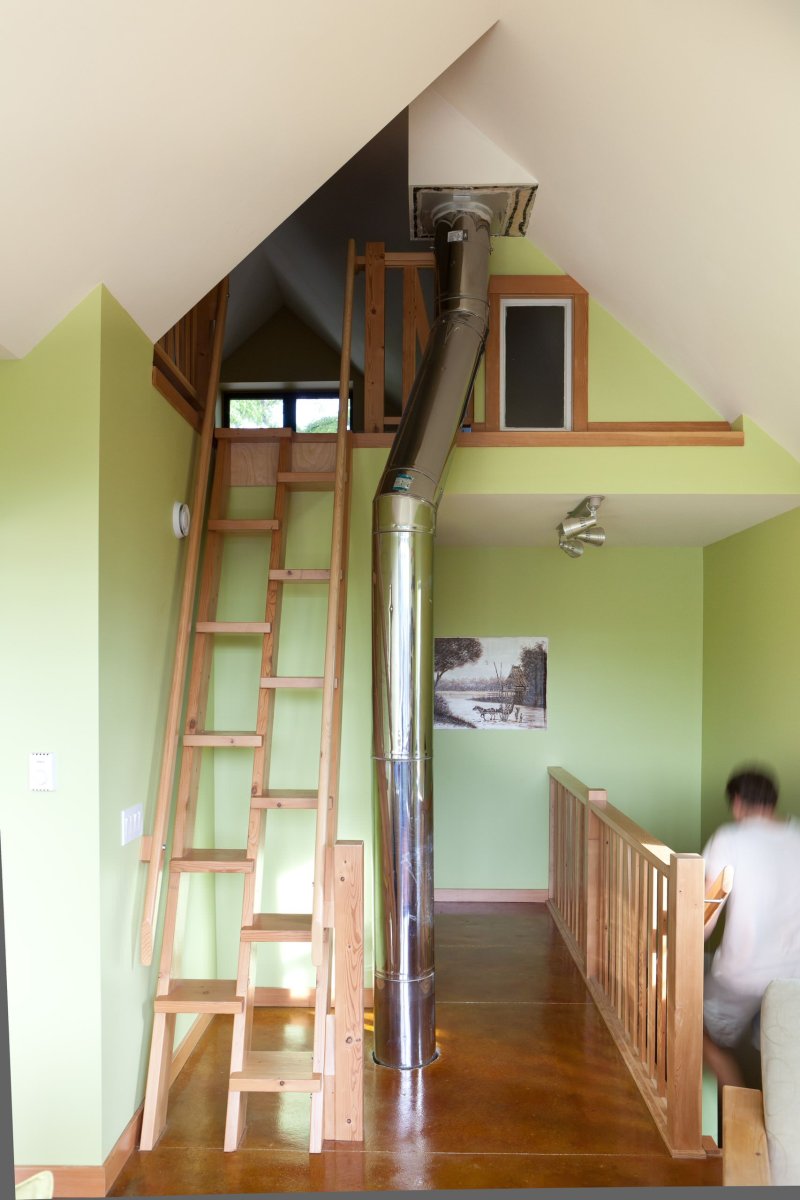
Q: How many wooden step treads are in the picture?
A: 12